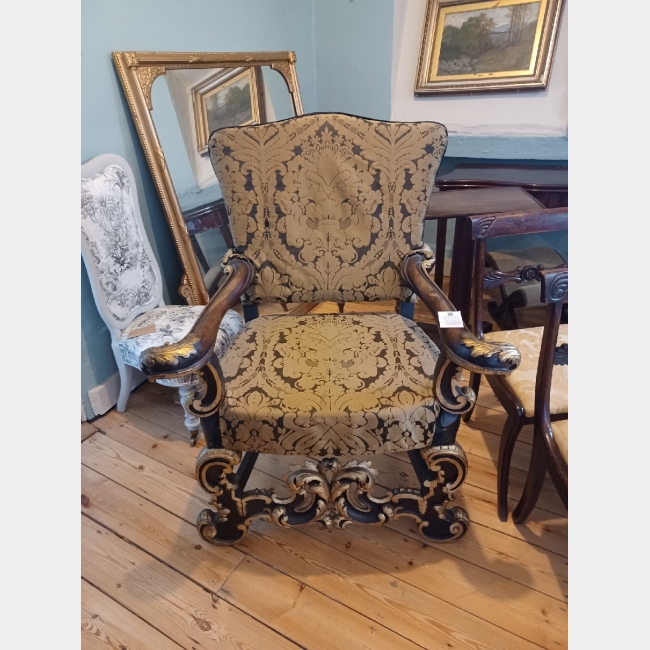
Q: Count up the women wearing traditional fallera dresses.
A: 0